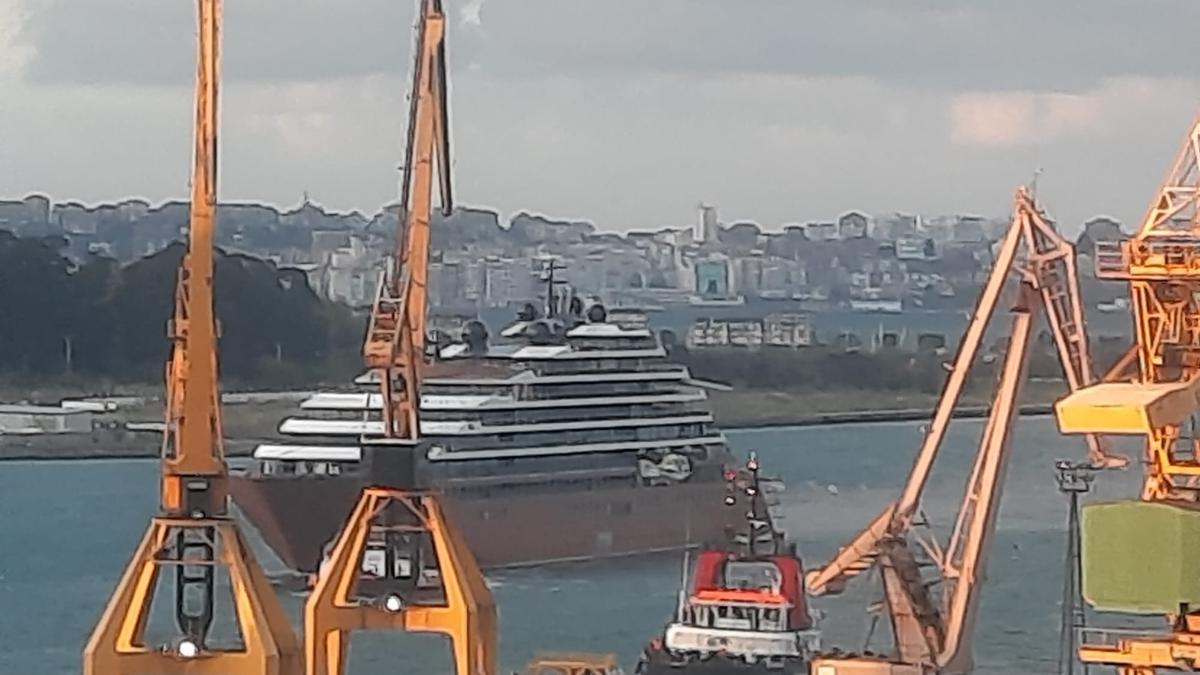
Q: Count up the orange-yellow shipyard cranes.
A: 4